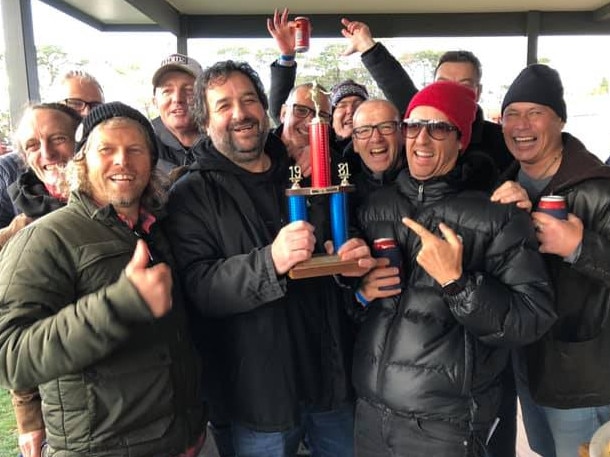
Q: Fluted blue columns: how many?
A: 2